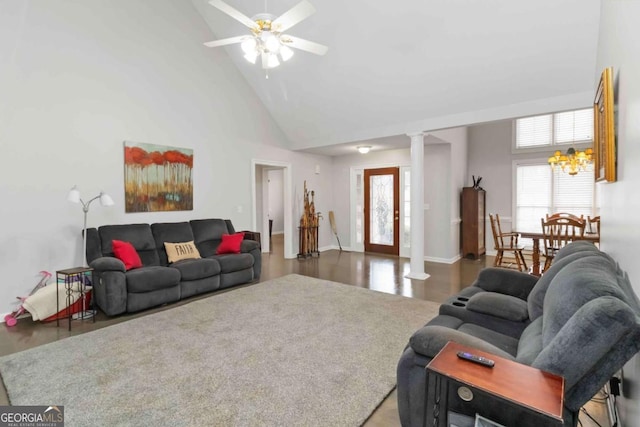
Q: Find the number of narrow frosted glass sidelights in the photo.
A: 2